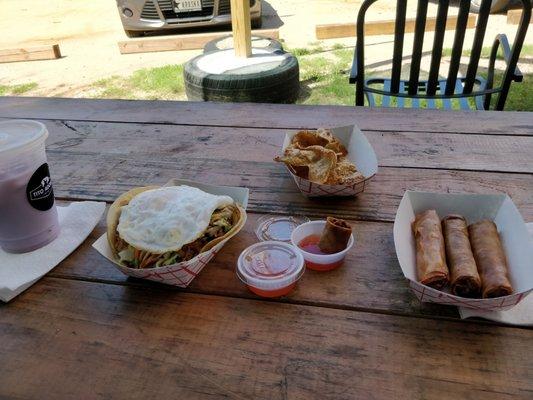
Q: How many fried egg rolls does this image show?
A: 4